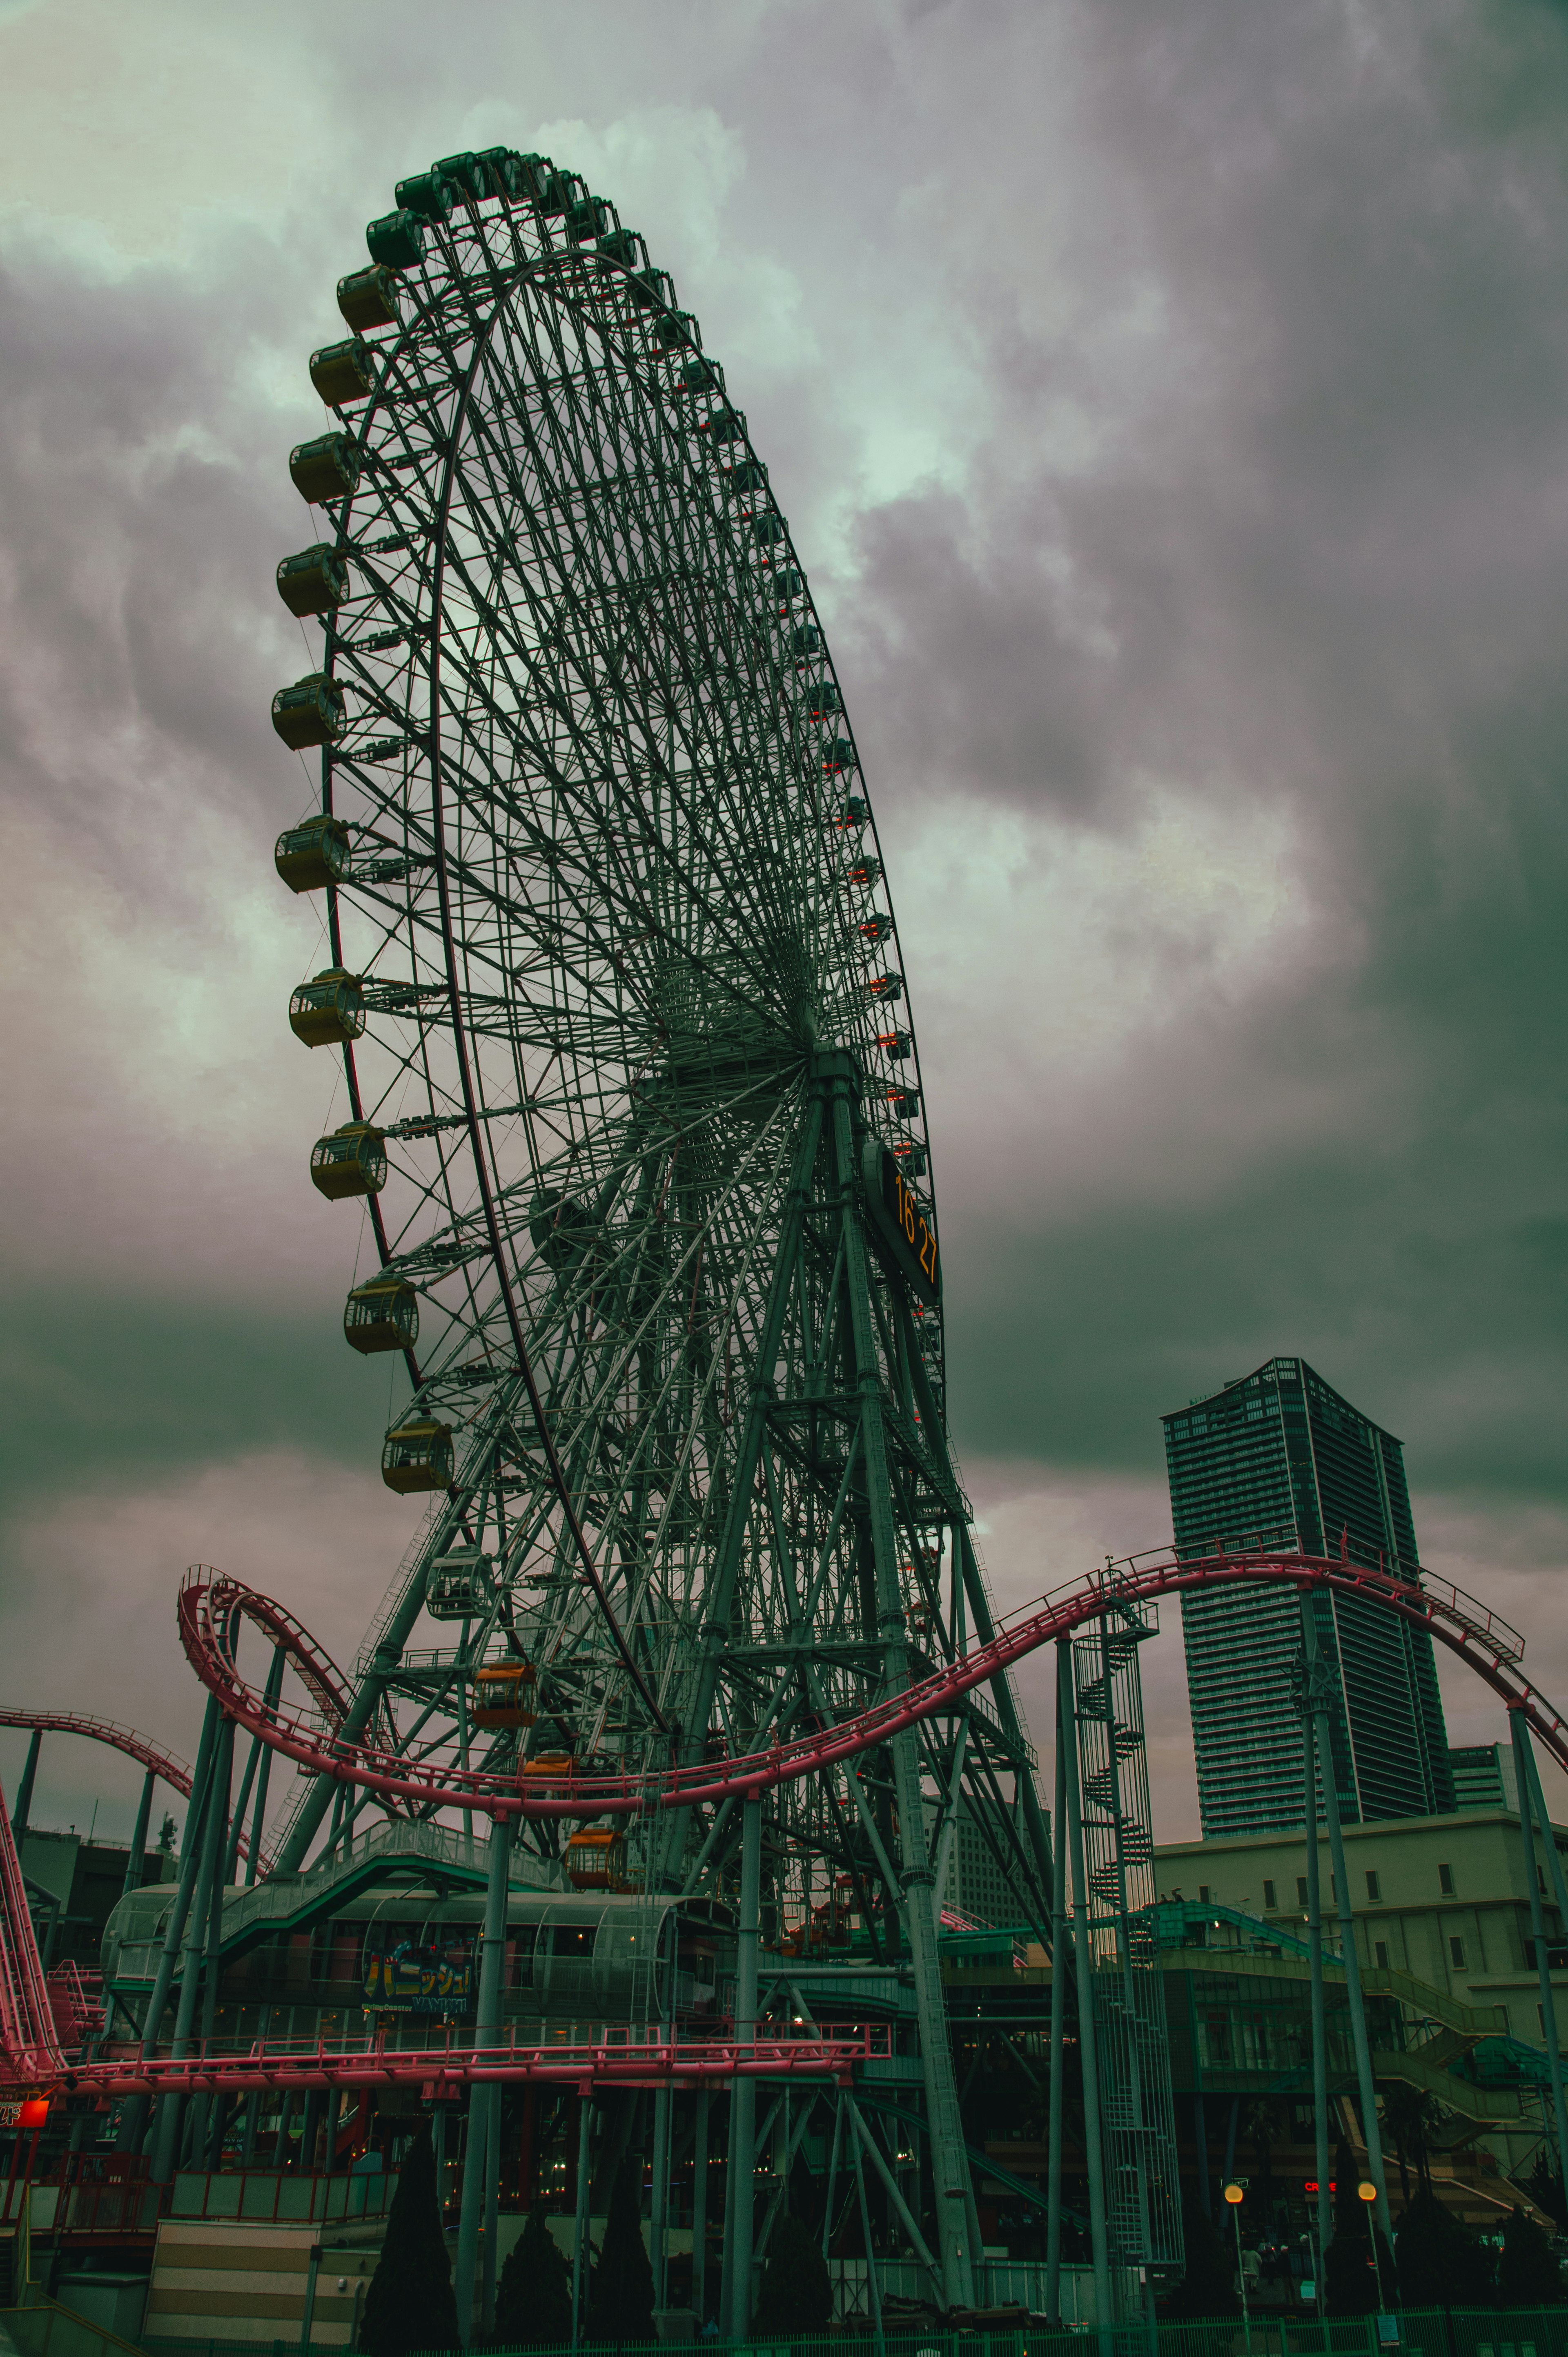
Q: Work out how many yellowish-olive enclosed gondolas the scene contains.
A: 10